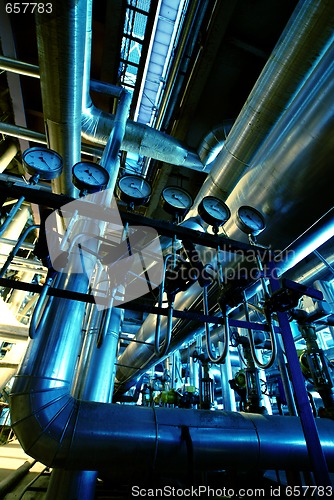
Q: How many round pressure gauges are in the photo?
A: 6